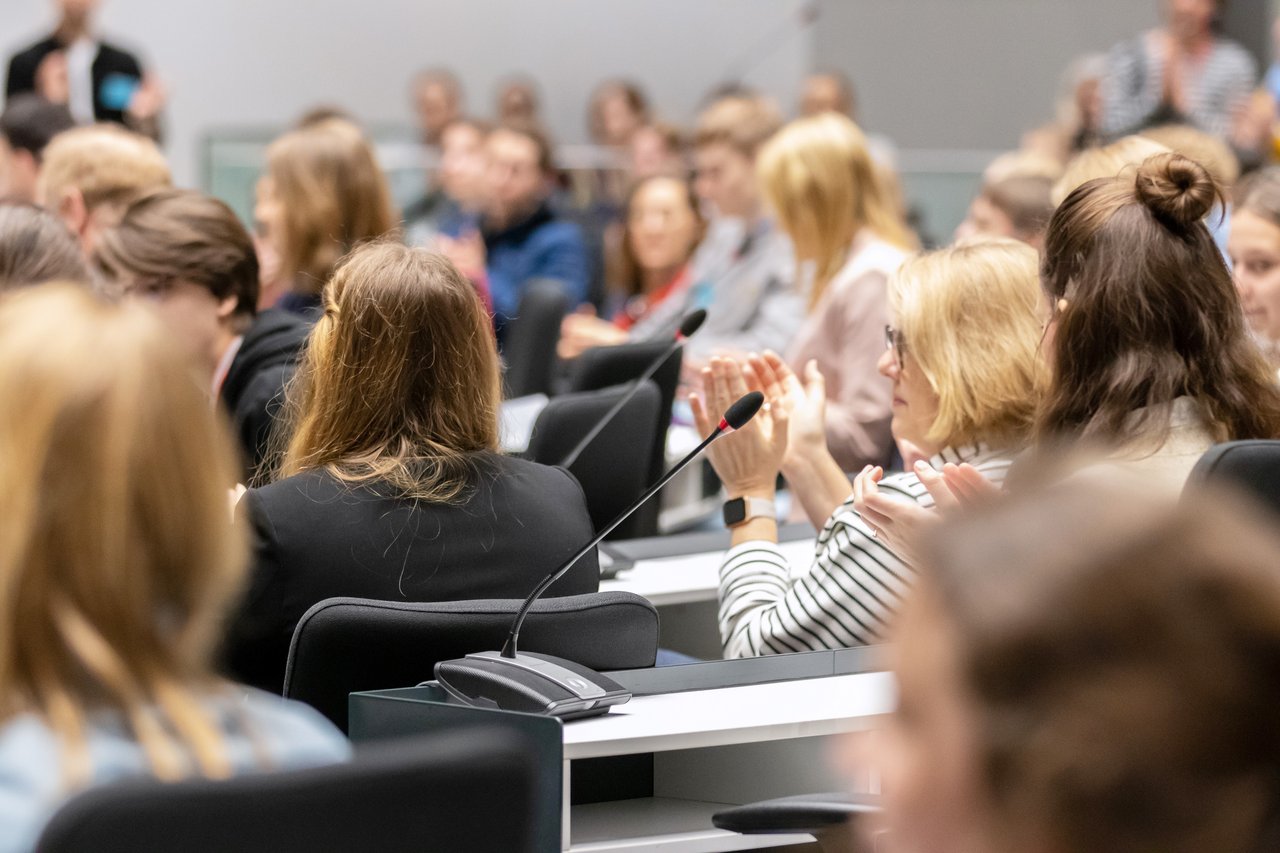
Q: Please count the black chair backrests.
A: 6